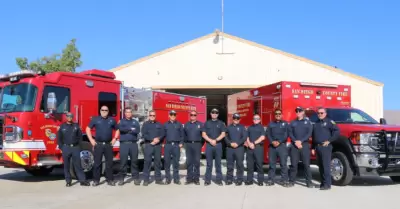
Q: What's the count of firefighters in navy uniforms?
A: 12